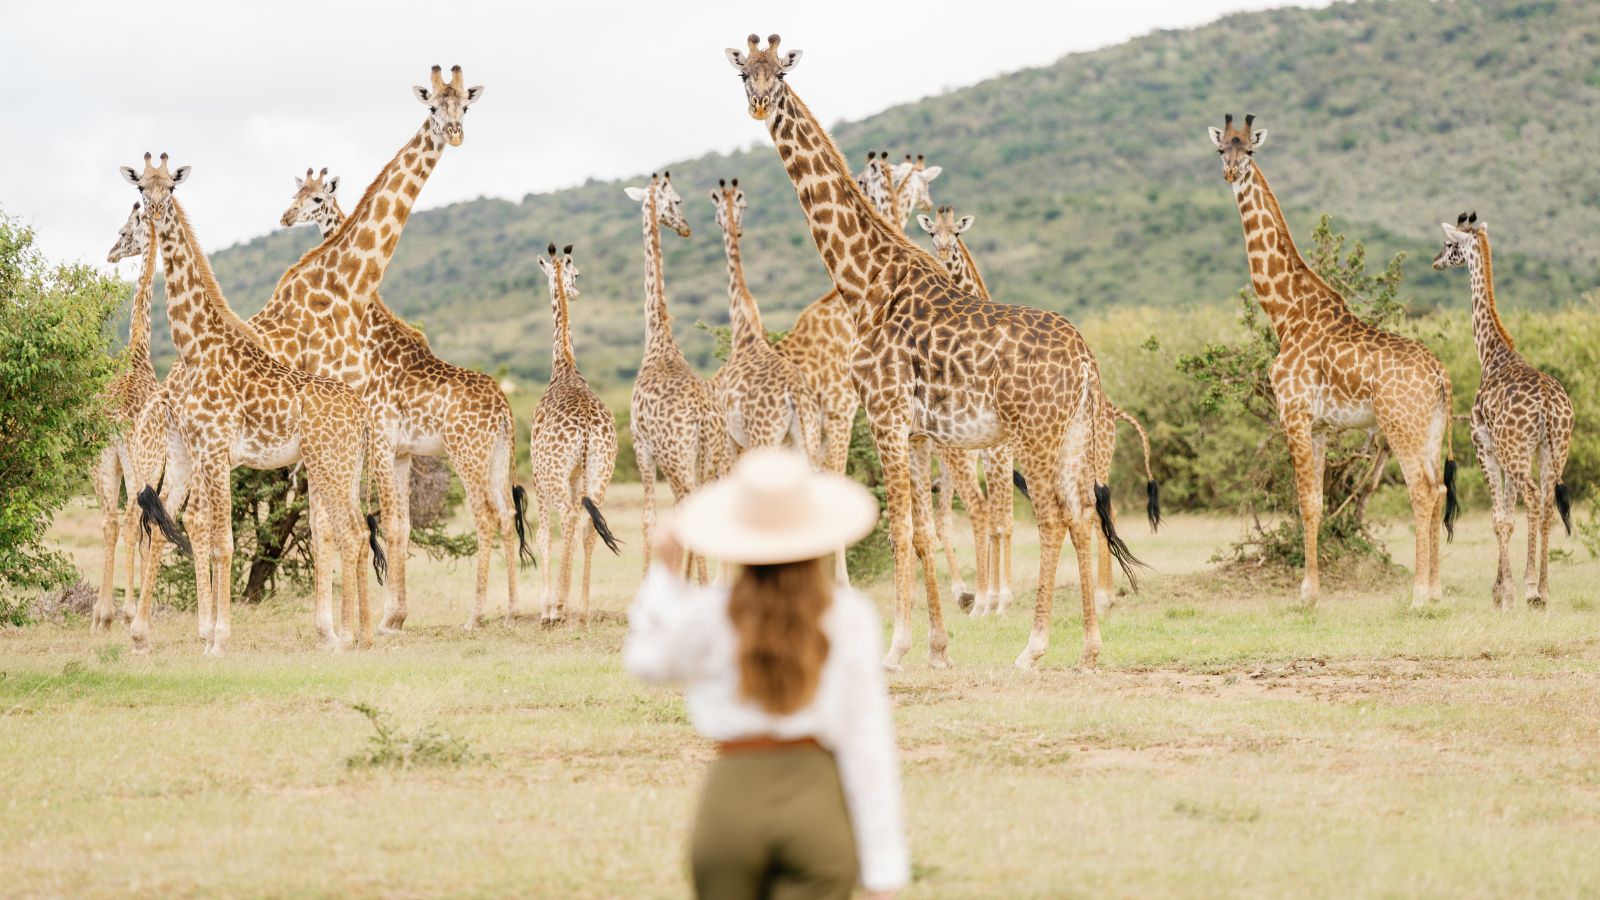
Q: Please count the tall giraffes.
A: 13